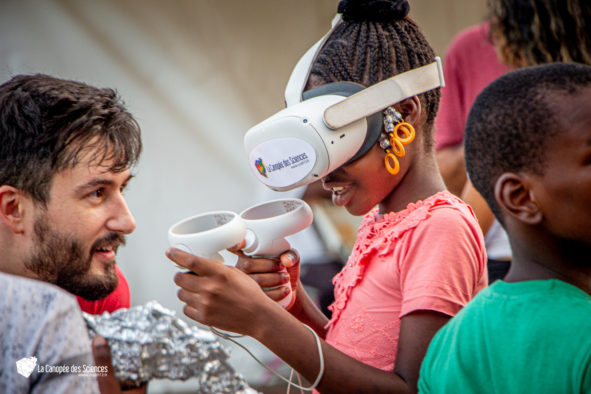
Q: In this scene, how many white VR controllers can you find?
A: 2